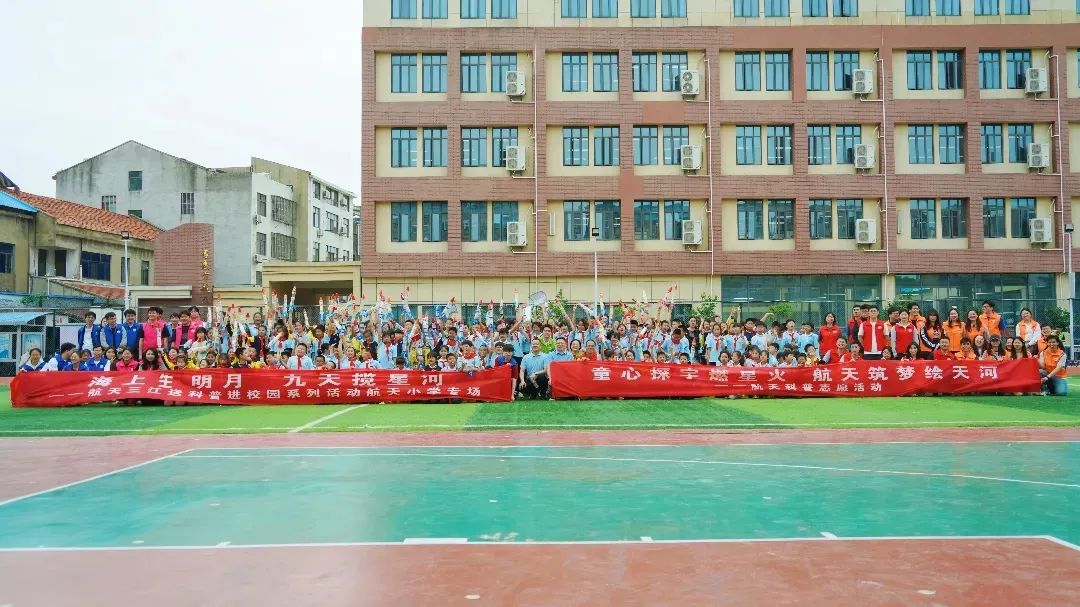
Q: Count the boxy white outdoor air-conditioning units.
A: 12